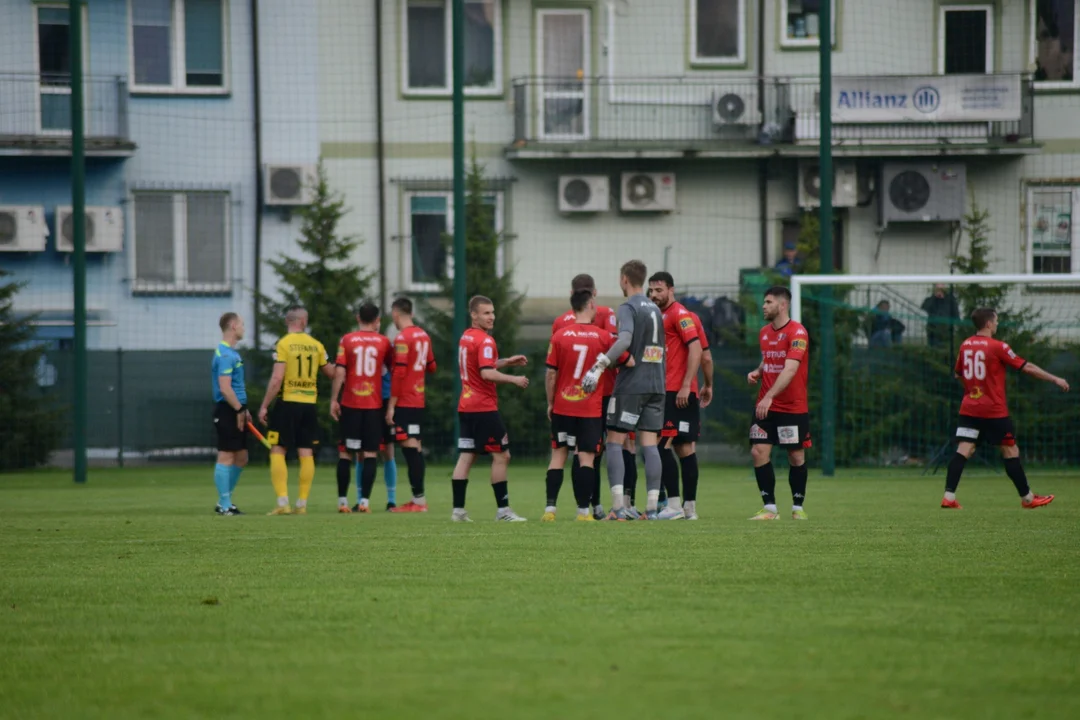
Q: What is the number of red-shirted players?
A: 9